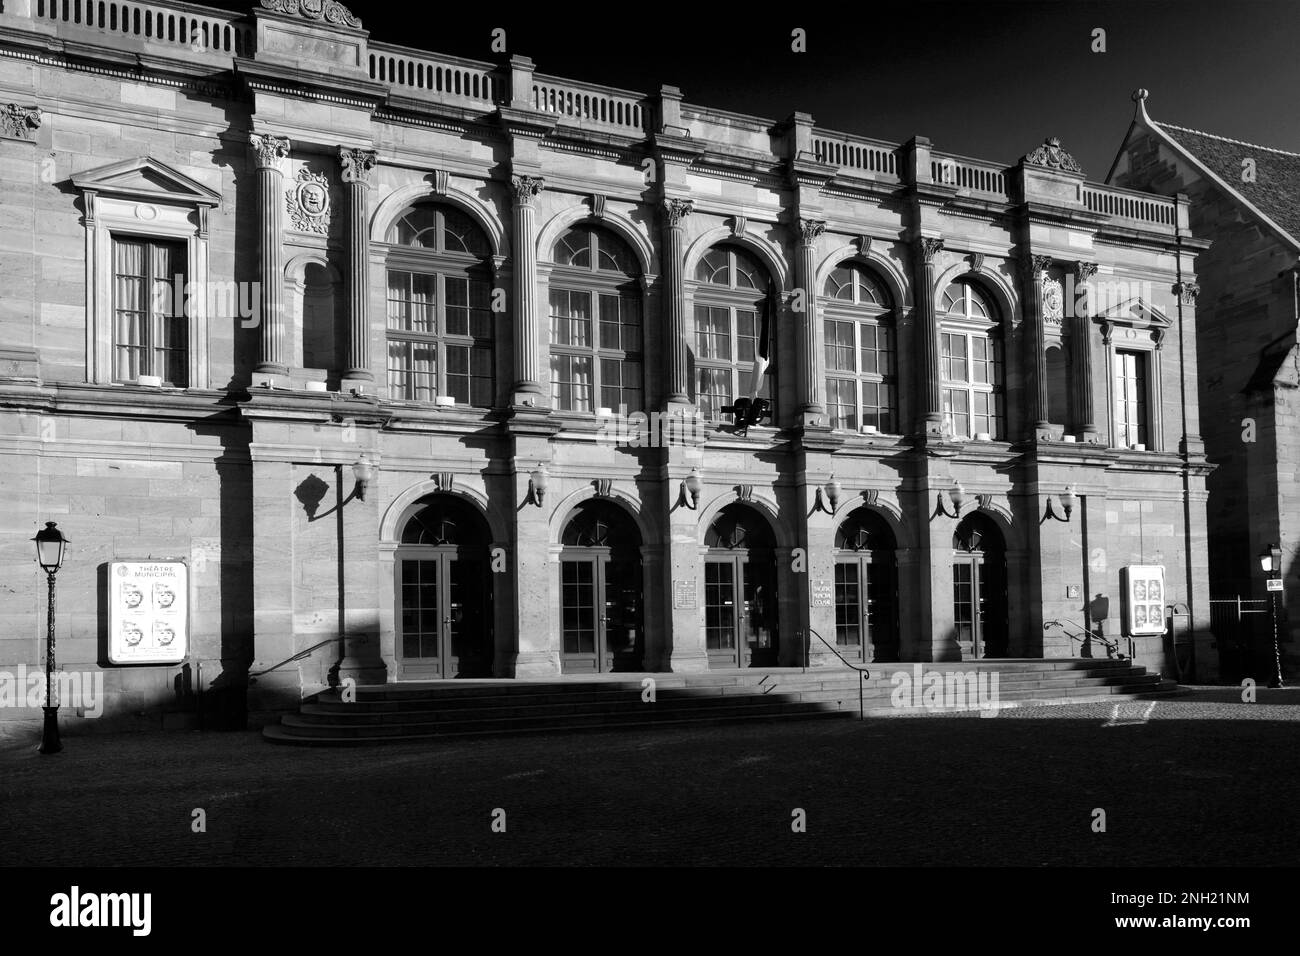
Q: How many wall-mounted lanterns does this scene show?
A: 6